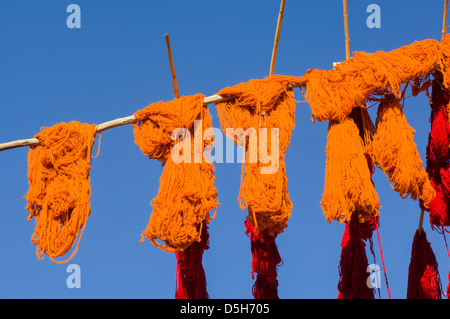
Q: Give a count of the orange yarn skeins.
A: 5